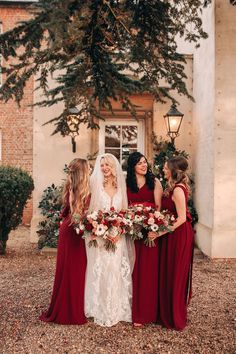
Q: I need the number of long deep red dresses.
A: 3